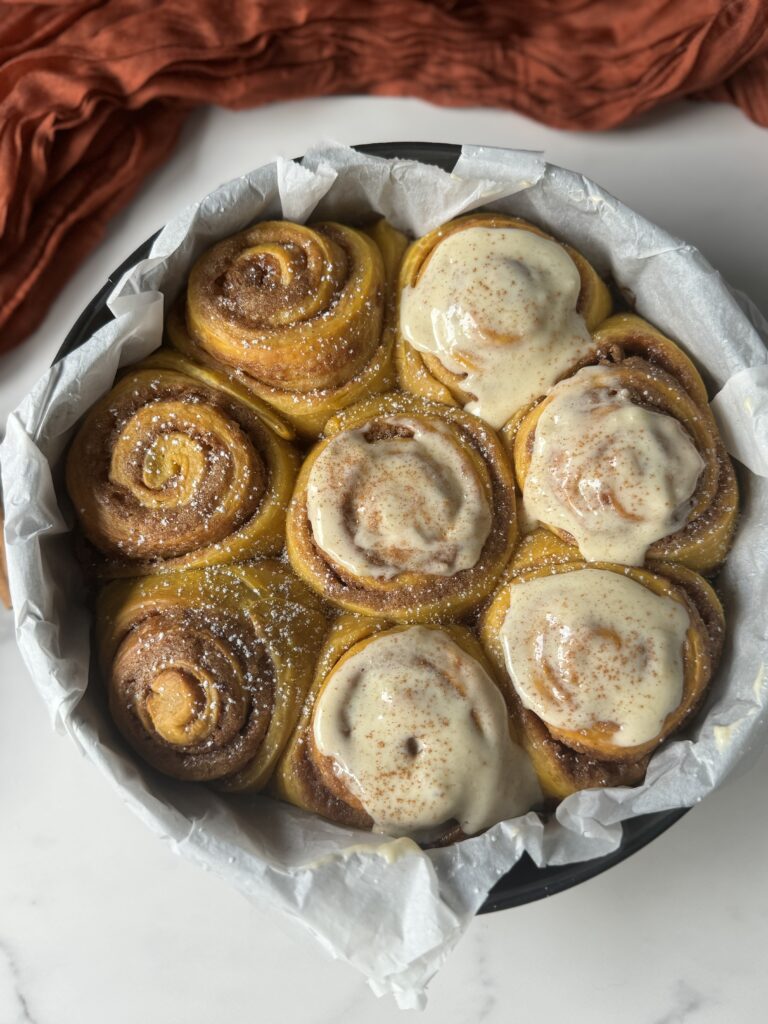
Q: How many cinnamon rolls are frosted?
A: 5